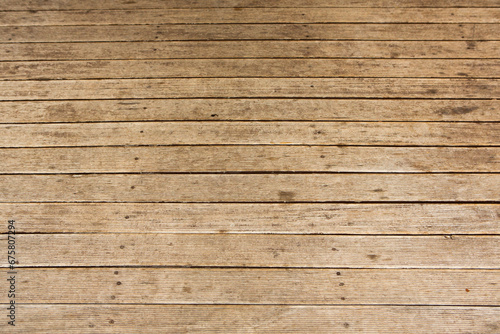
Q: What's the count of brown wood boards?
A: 14